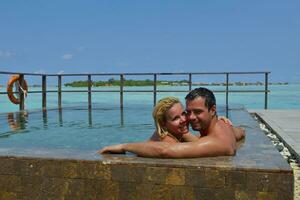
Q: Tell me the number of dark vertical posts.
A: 9